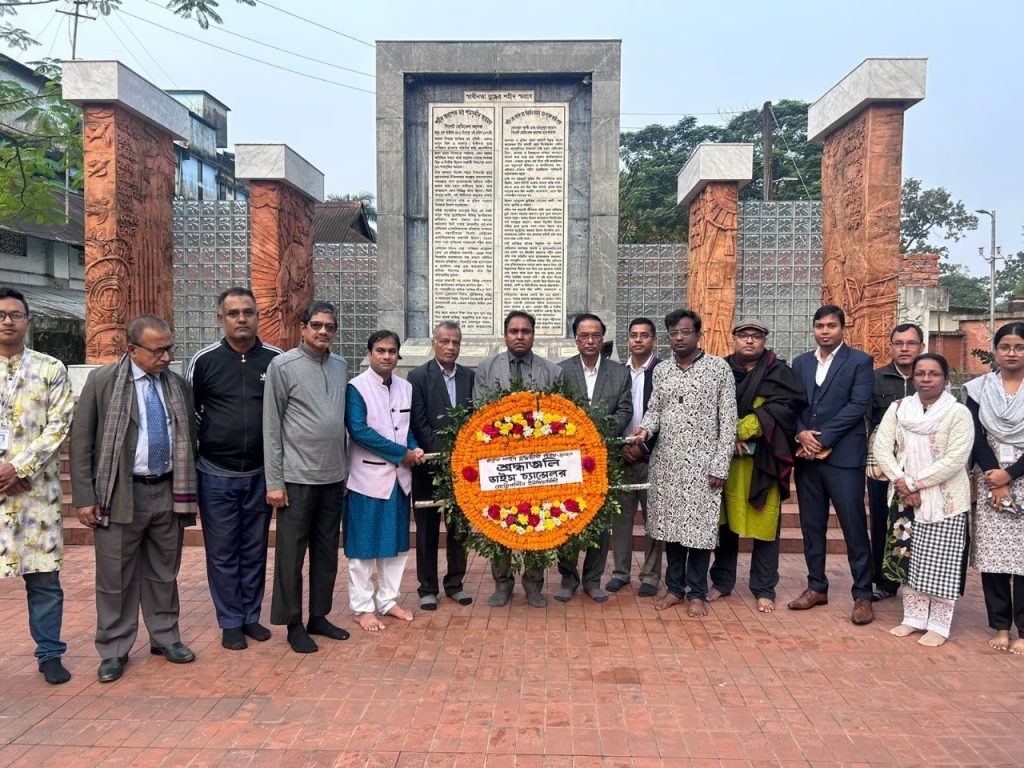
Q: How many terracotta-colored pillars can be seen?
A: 4